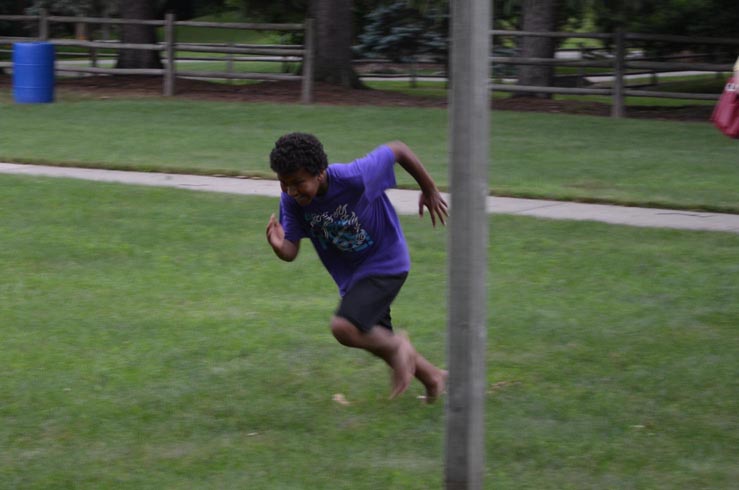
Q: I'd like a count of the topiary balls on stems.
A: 0